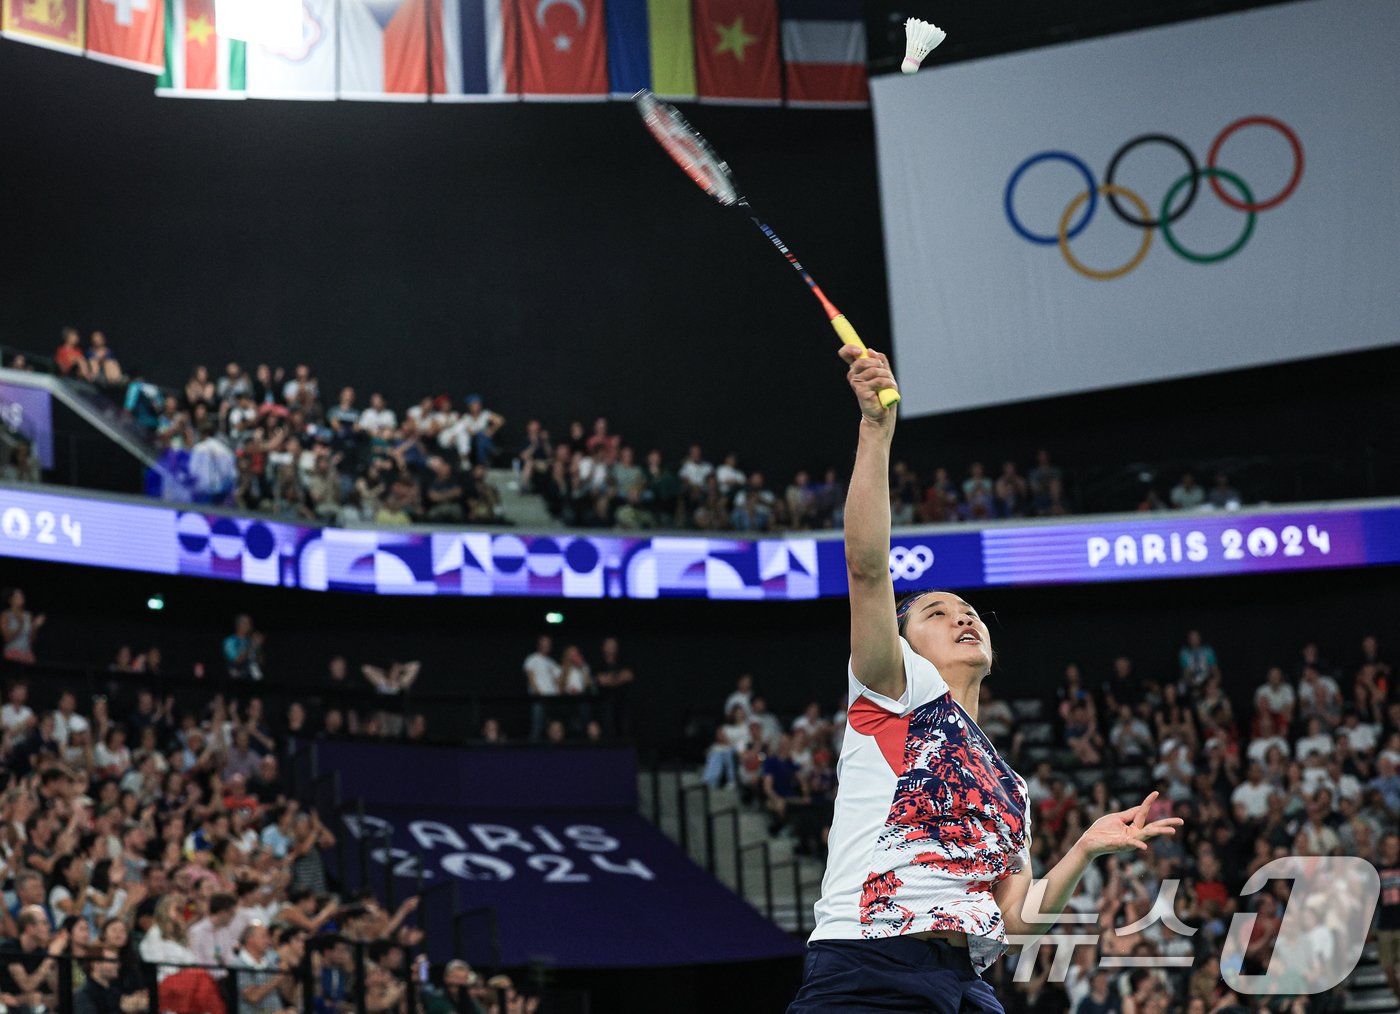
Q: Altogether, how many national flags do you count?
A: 10